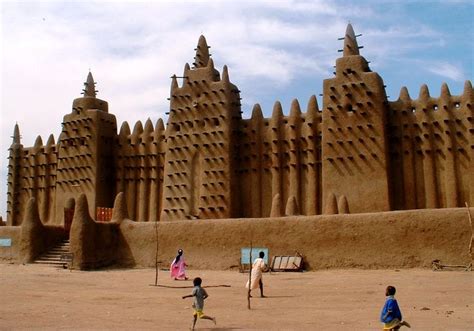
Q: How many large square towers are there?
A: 3